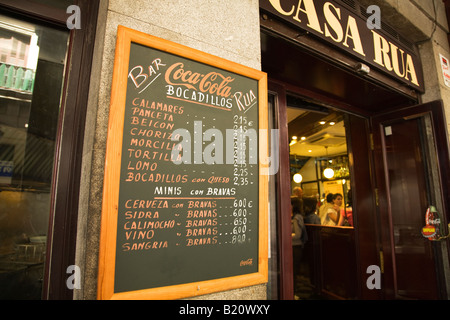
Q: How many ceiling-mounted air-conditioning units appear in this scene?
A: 1